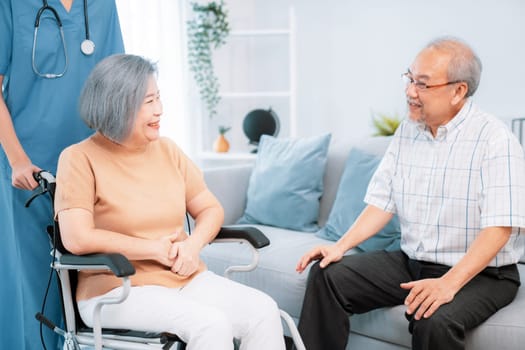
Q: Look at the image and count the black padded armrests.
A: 2